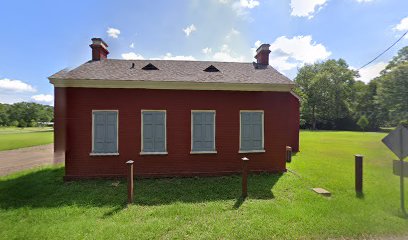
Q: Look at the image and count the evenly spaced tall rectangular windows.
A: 4